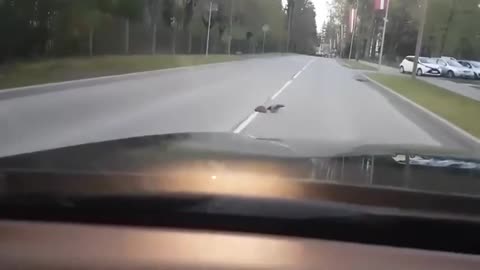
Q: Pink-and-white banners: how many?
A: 2